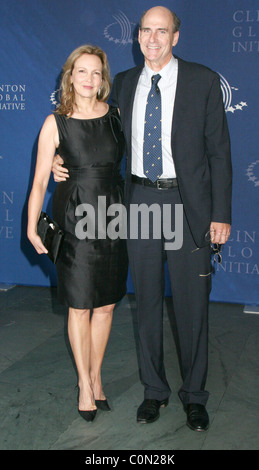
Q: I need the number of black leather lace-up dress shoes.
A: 2